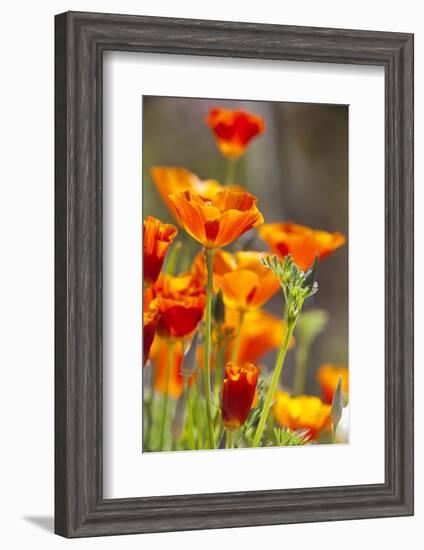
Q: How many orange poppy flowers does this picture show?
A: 13